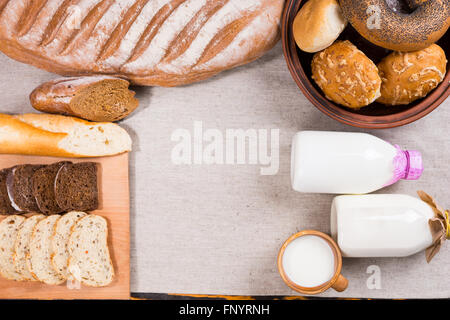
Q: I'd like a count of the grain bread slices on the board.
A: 5